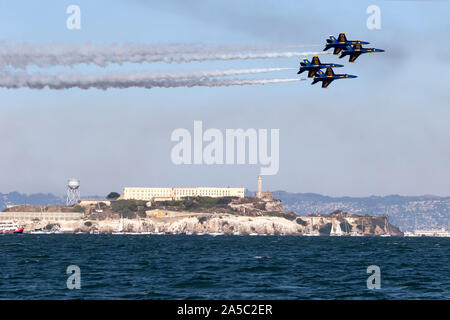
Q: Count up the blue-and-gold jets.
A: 4